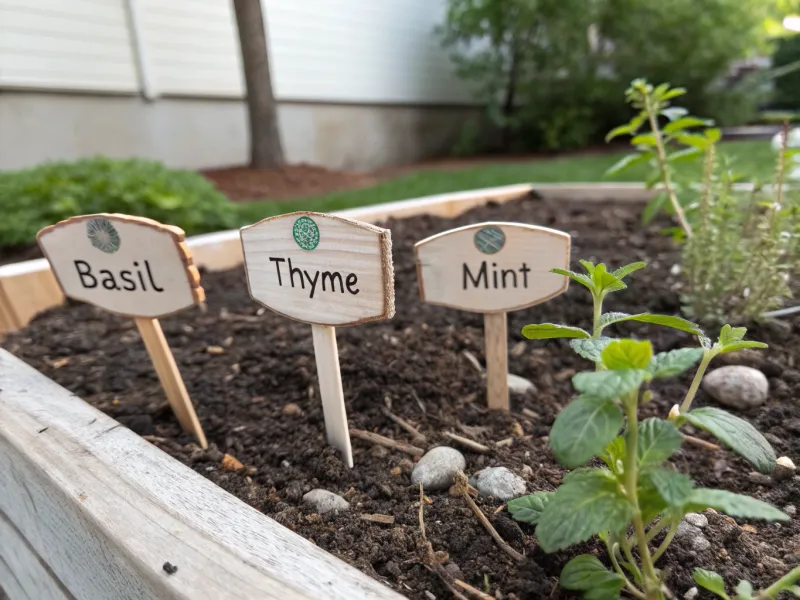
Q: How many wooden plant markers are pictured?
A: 3